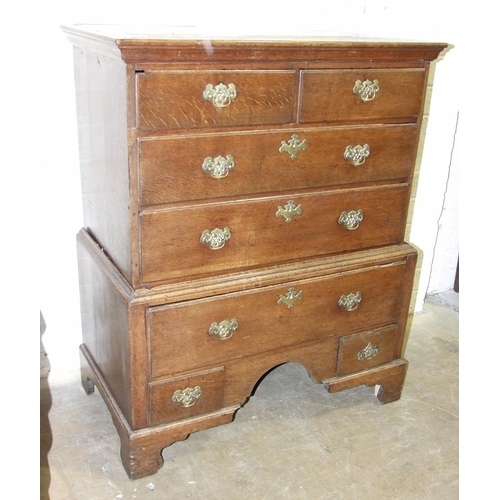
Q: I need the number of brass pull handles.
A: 10